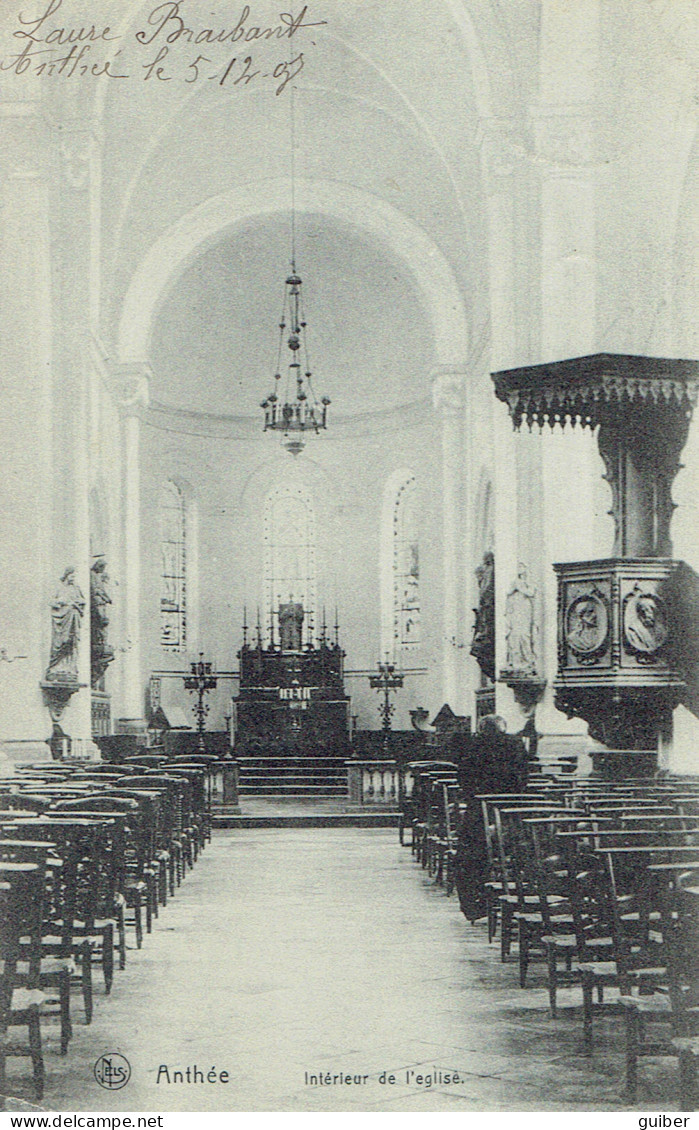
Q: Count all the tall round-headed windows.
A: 3